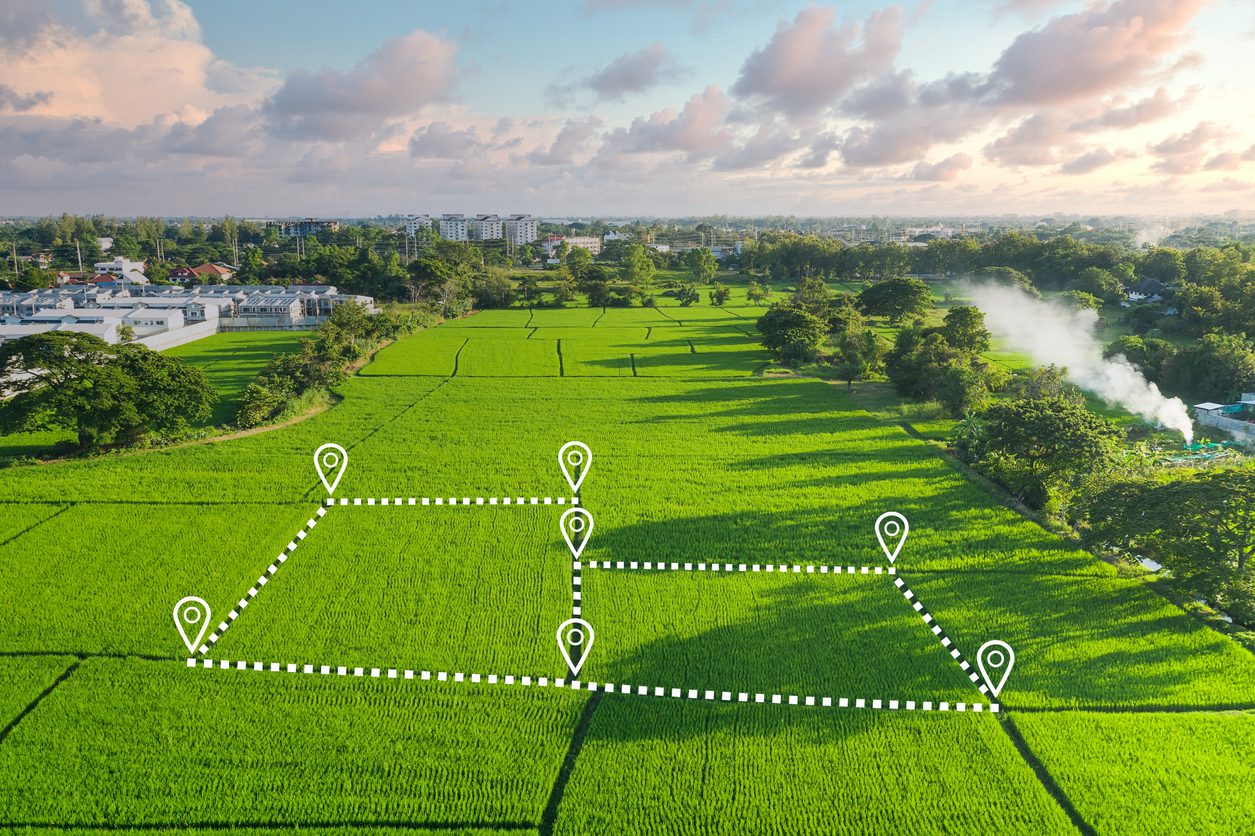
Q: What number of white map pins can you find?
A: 7